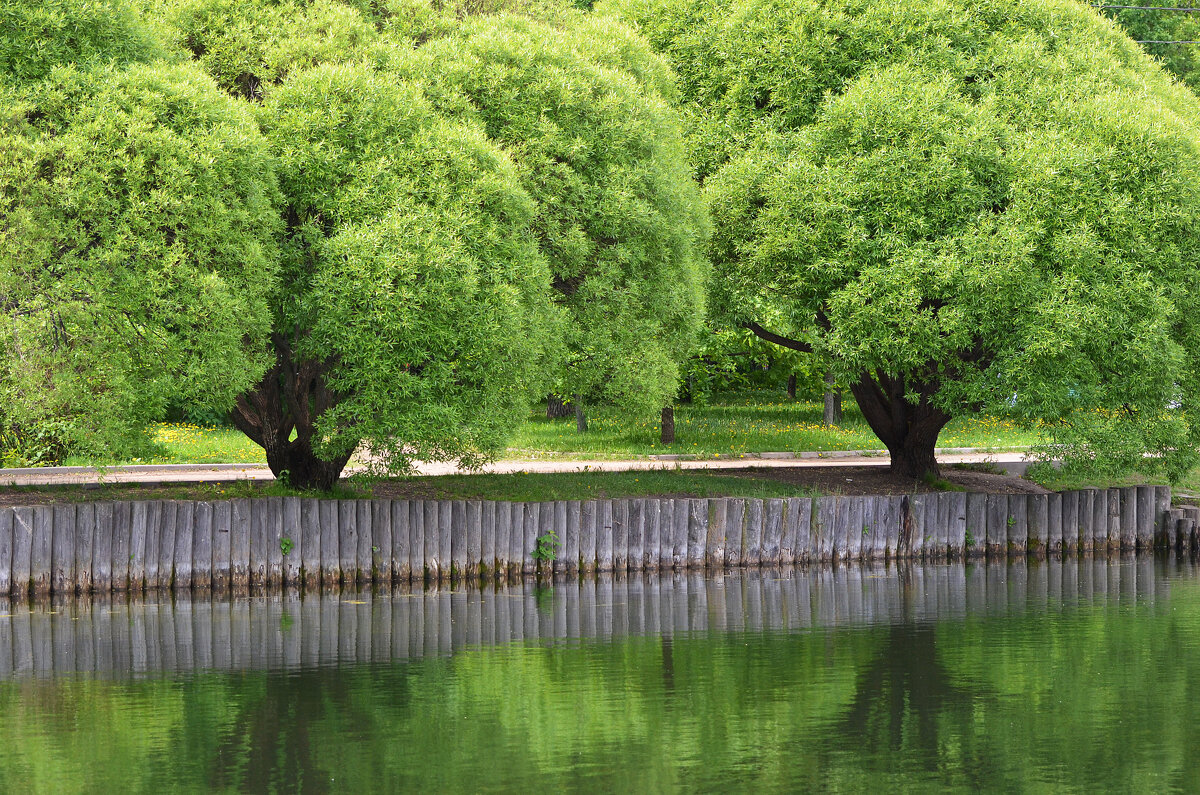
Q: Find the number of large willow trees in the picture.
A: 2